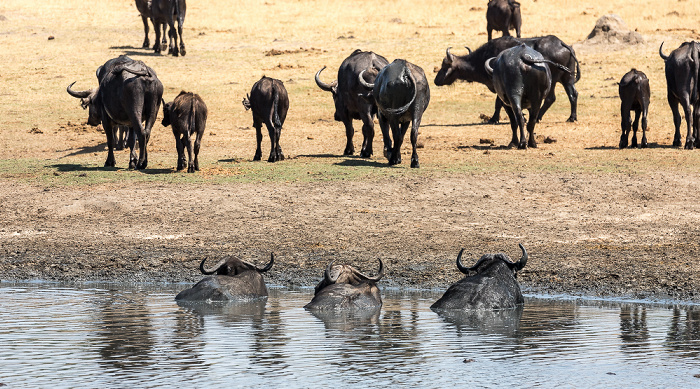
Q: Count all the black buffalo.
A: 15